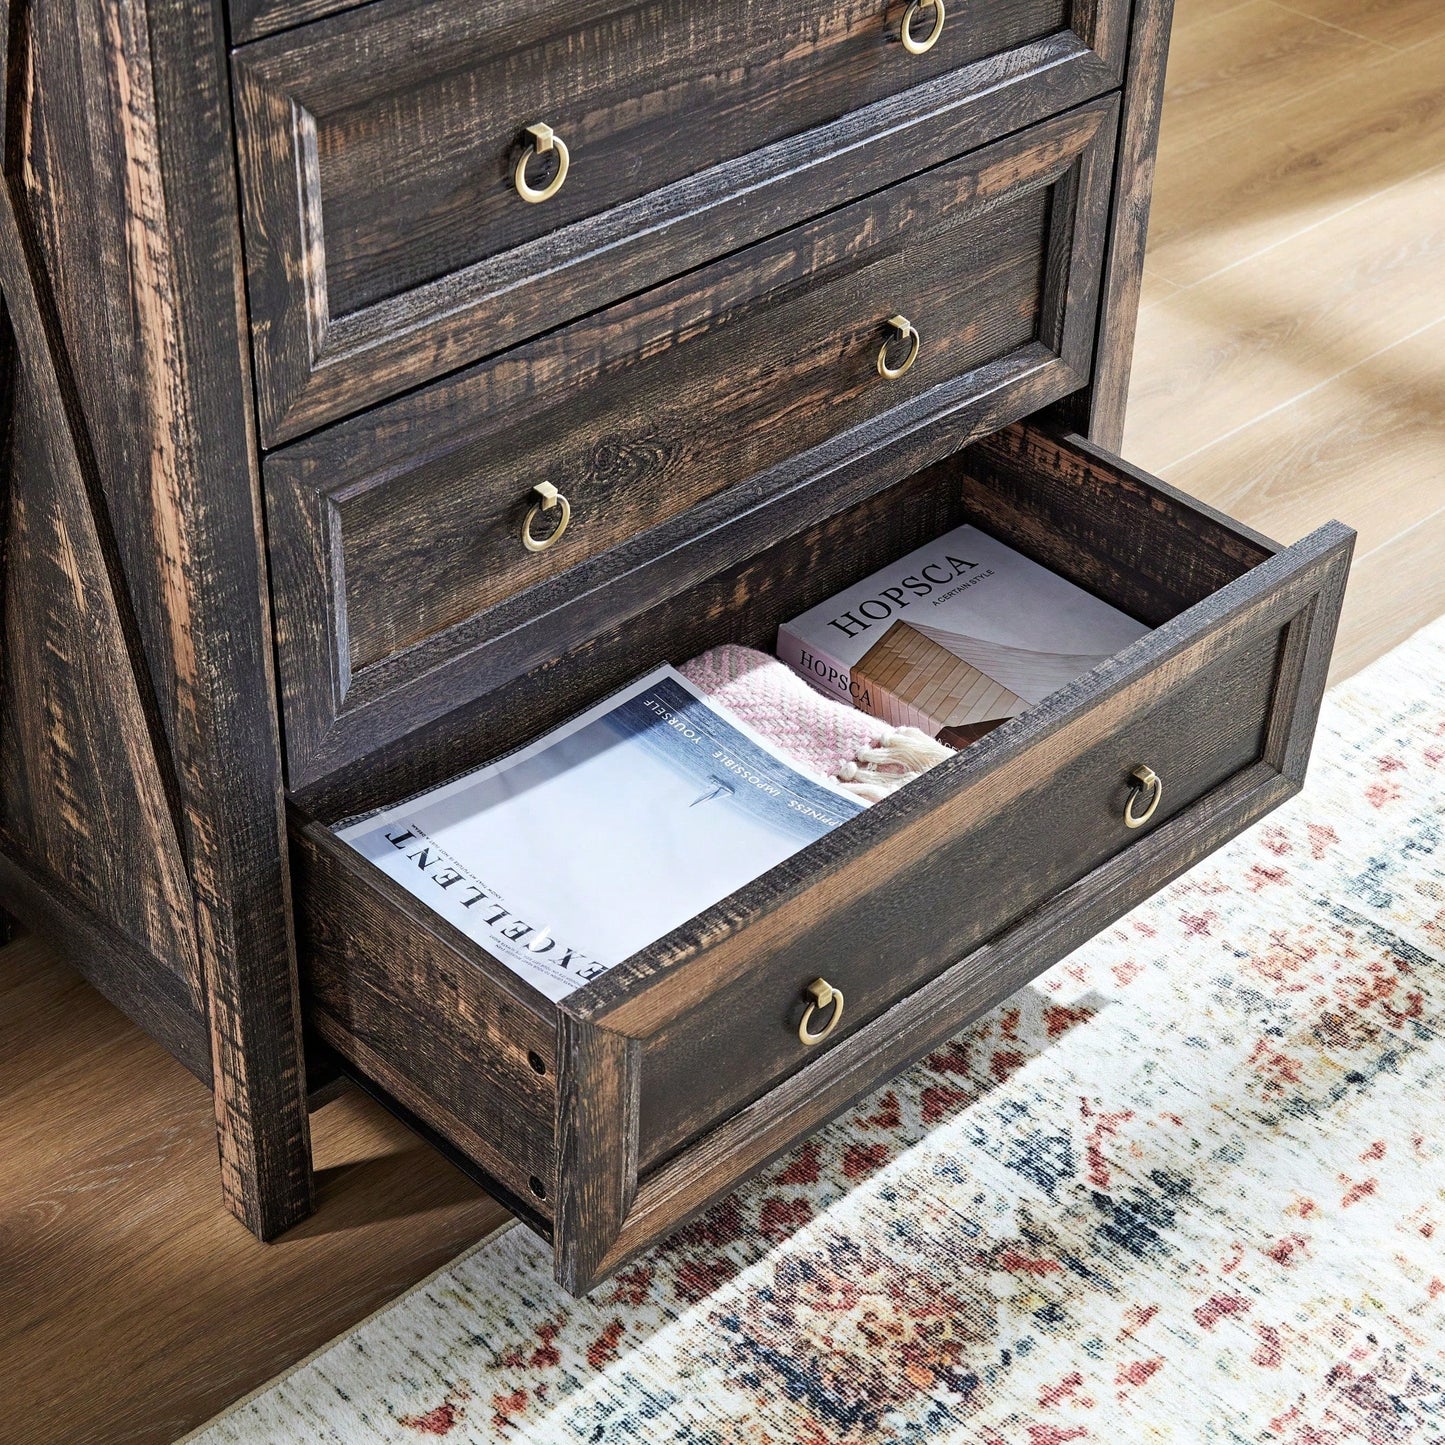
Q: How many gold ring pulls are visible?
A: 6